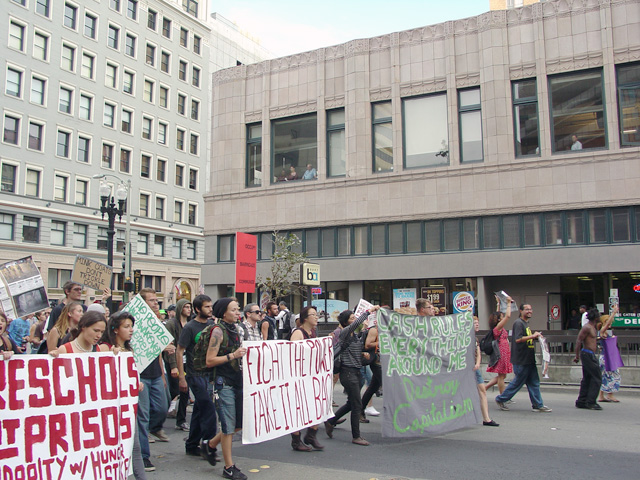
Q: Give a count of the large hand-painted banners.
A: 3